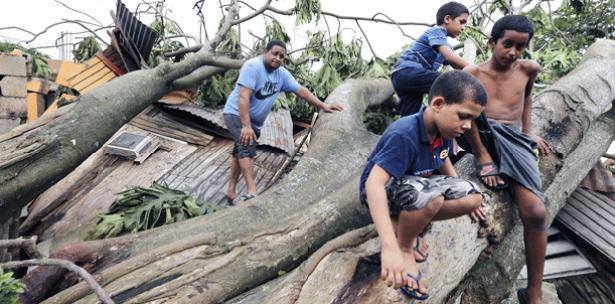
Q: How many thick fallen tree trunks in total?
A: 3